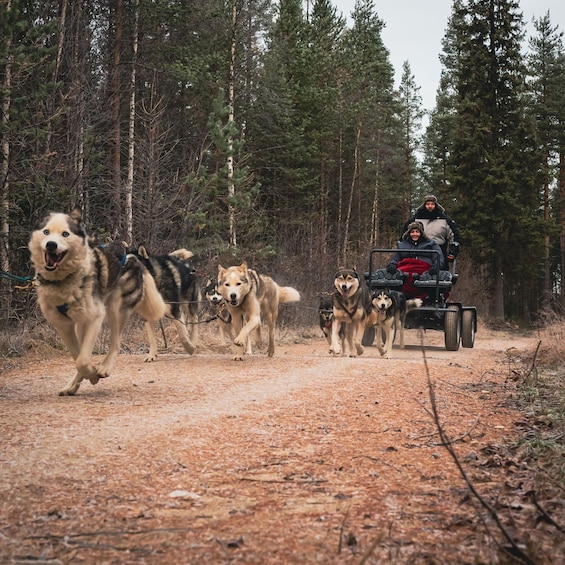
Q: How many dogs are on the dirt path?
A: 7